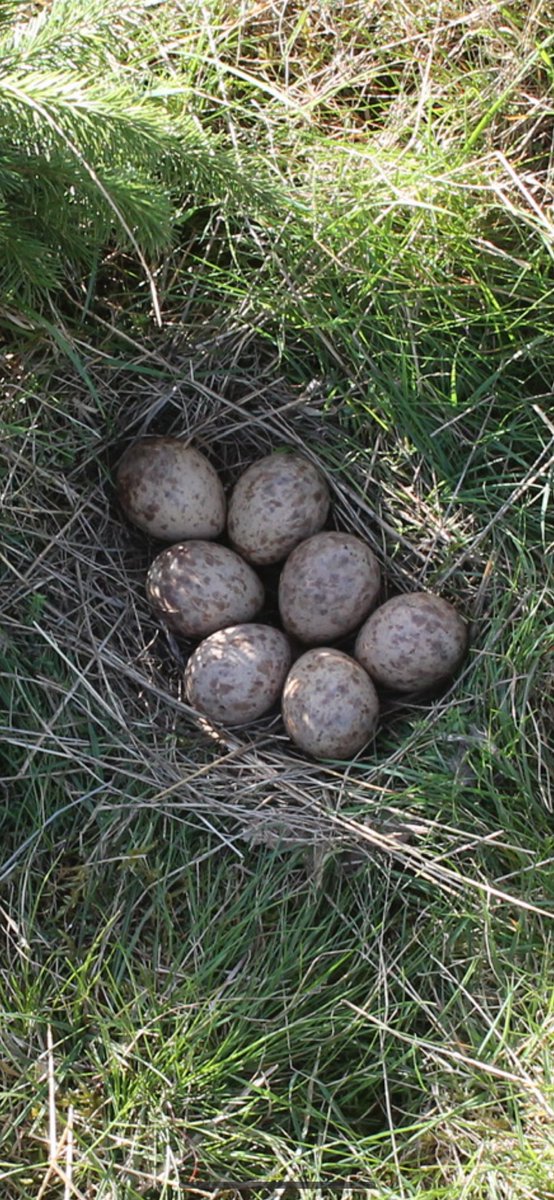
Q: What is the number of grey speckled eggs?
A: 7